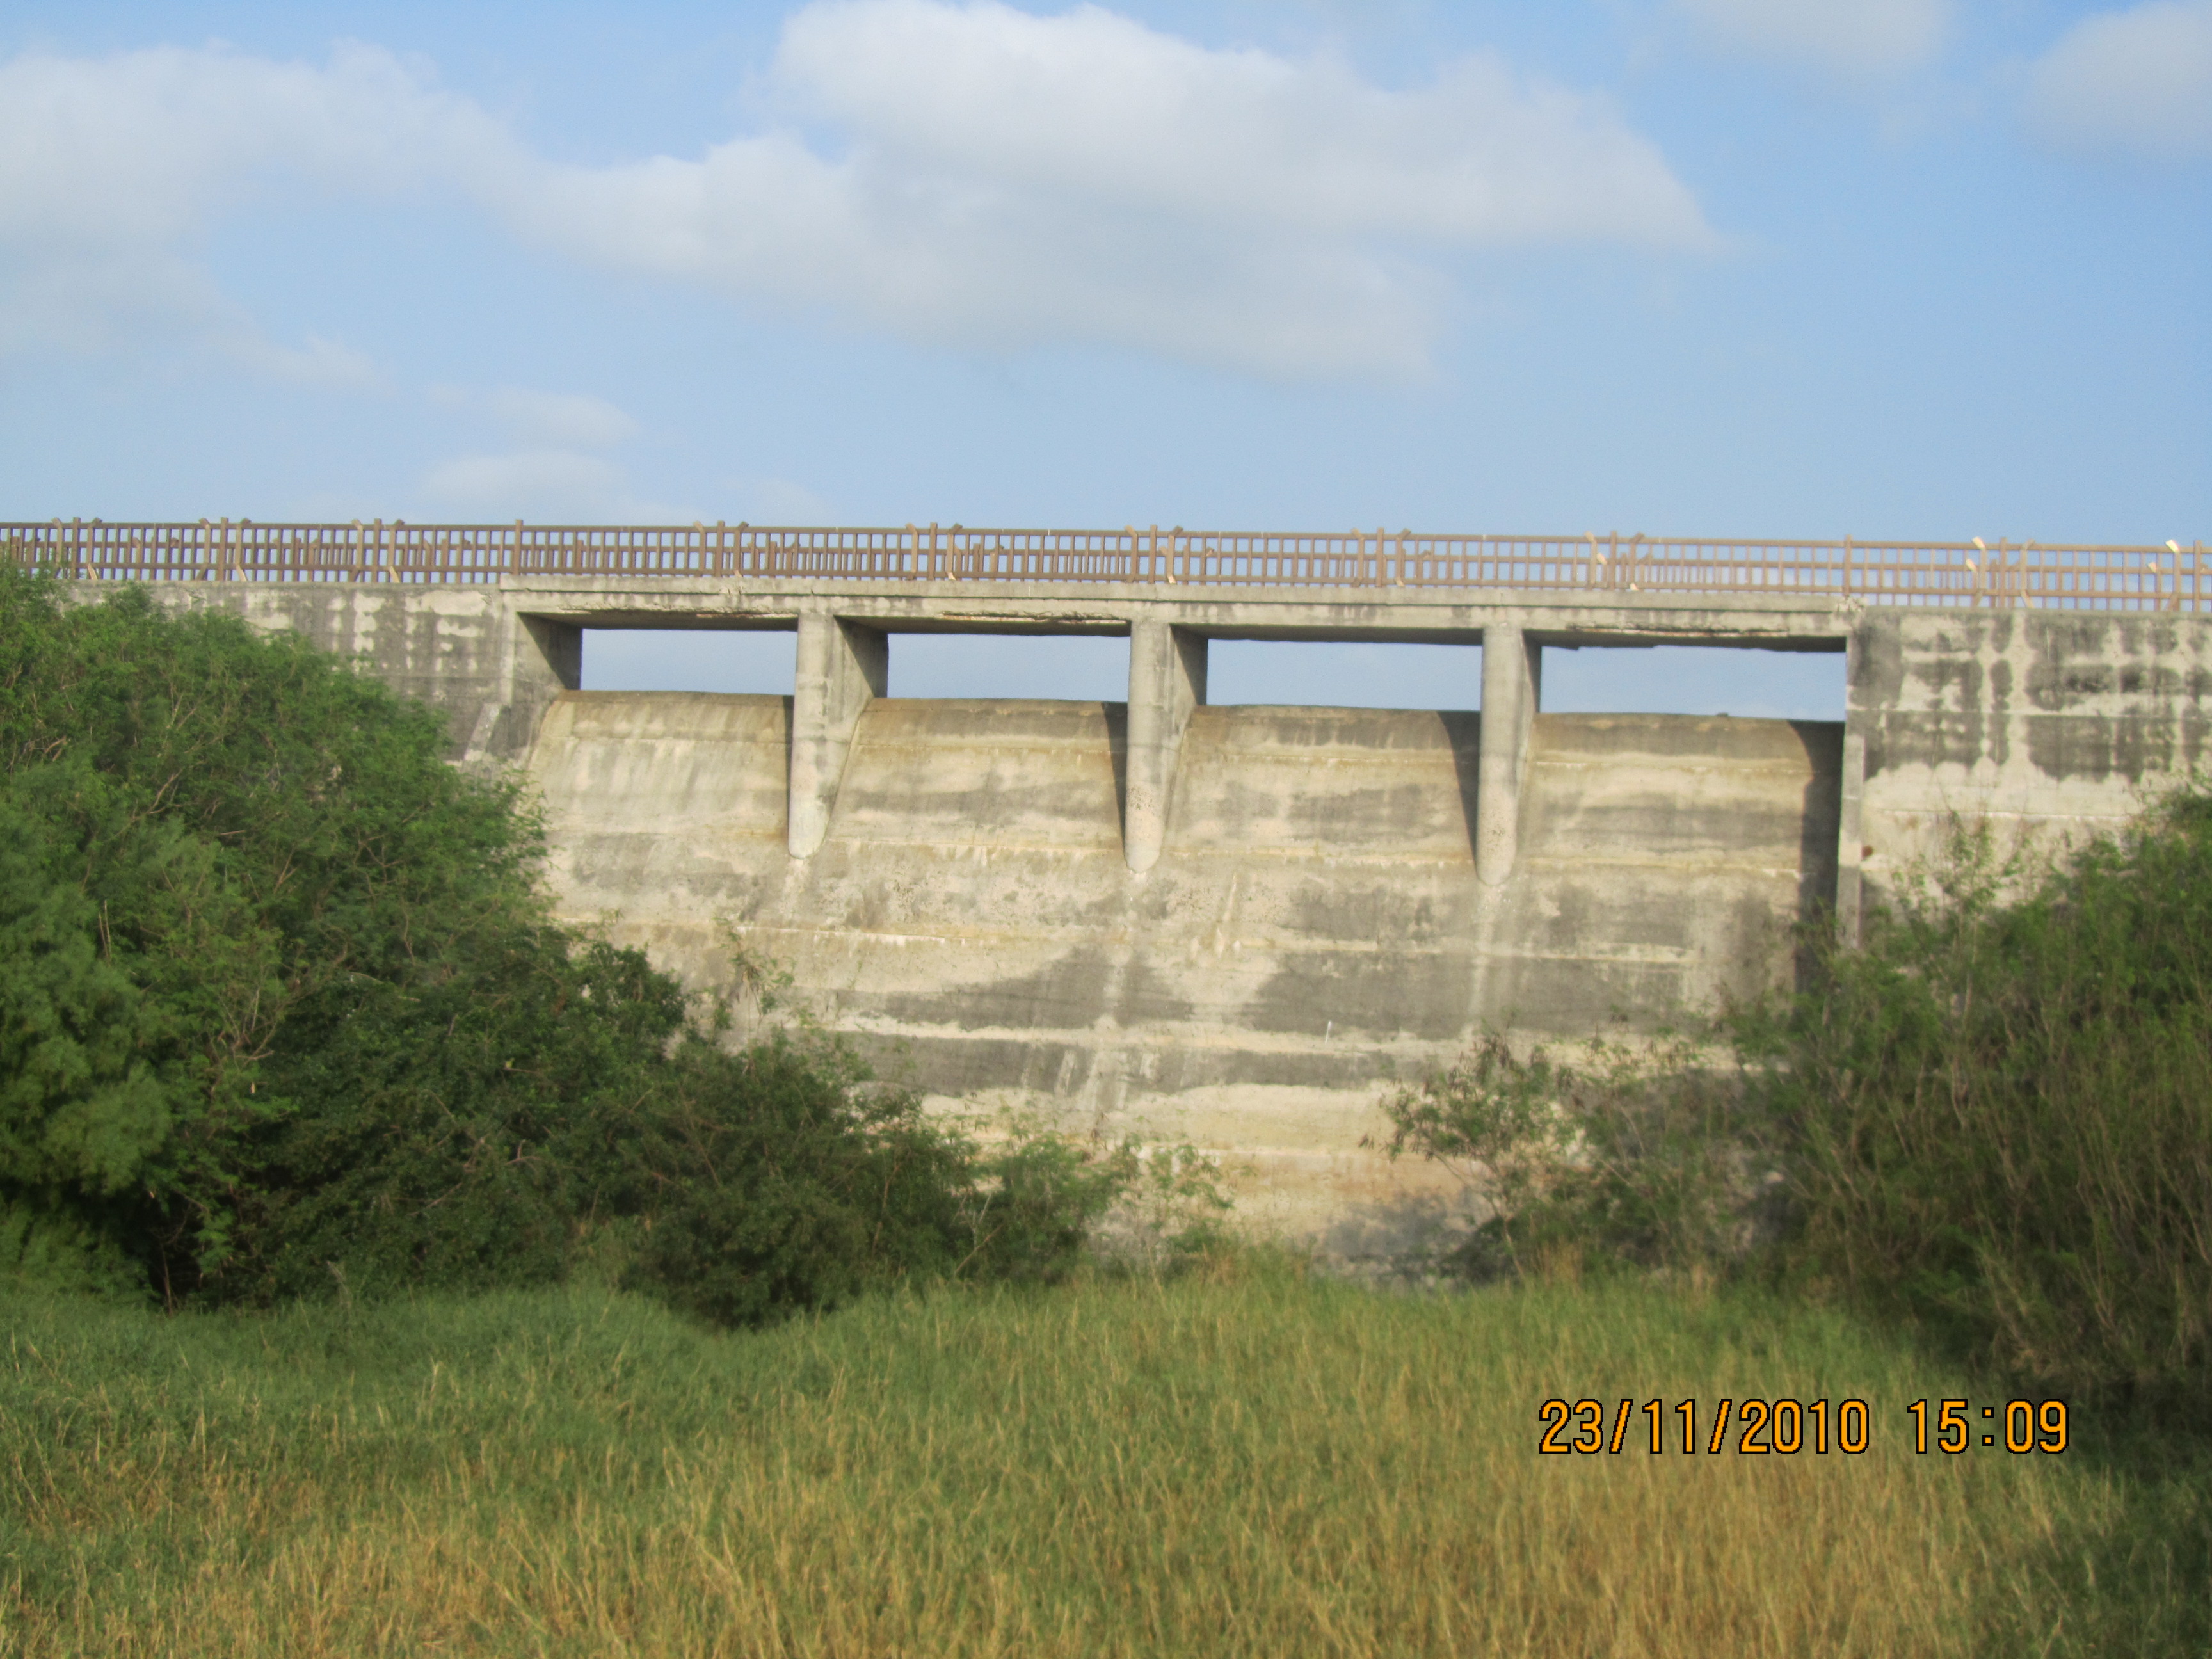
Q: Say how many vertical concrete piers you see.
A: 3